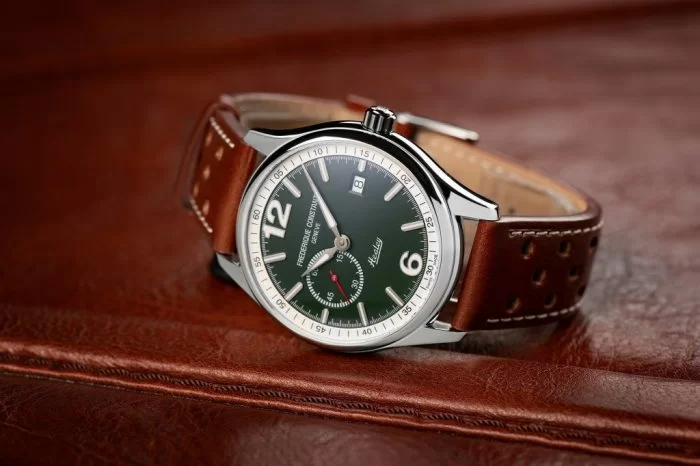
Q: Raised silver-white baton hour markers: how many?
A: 10